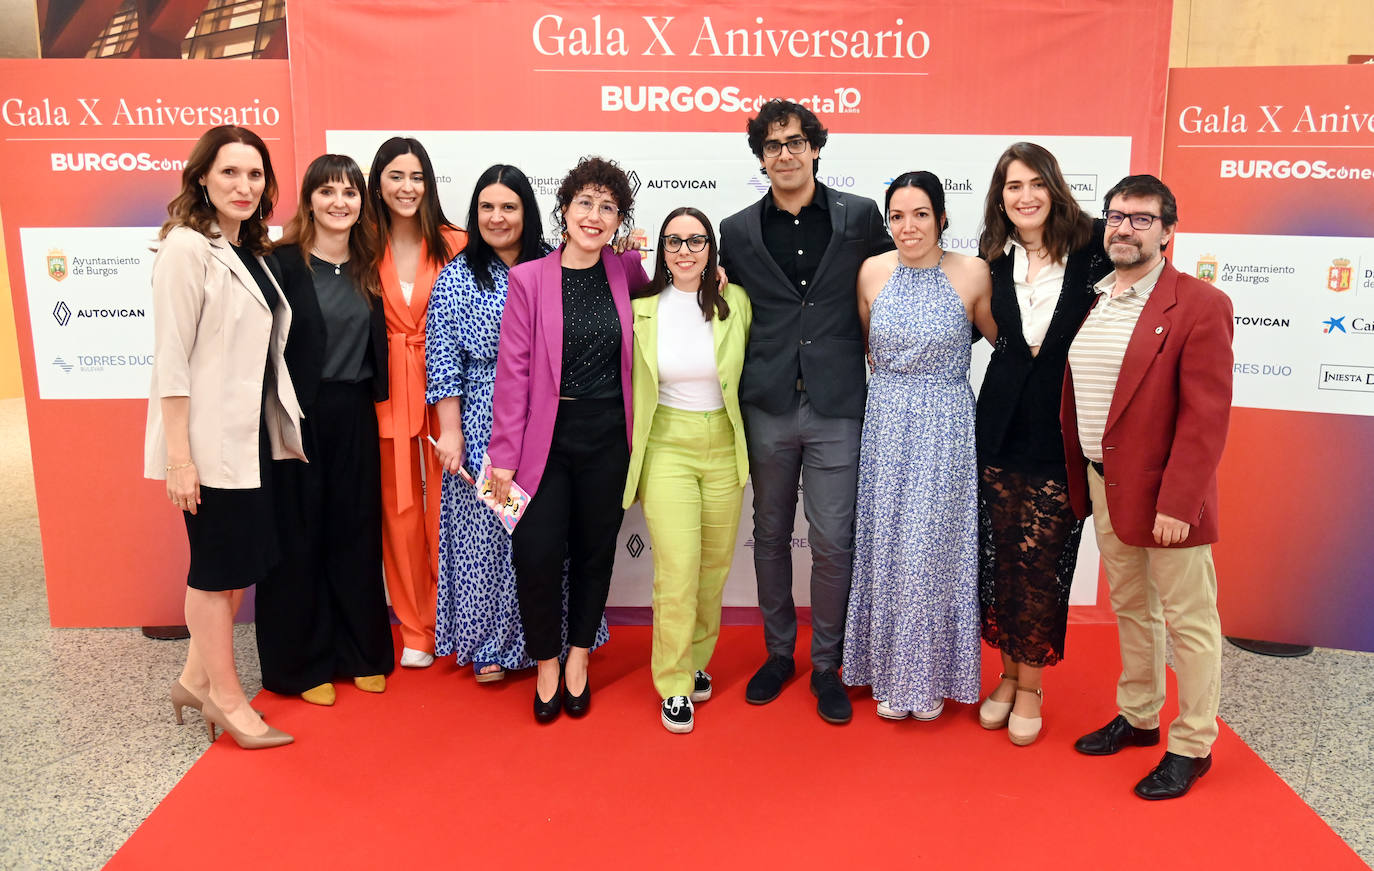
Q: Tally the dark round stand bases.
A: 2